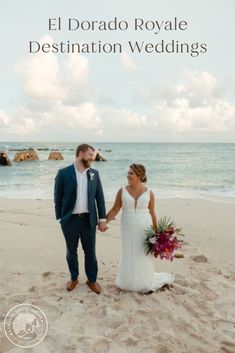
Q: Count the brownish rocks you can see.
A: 4